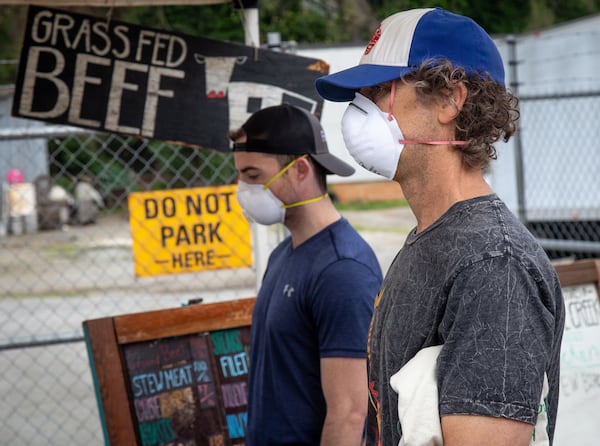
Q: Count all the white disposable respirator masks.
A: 2